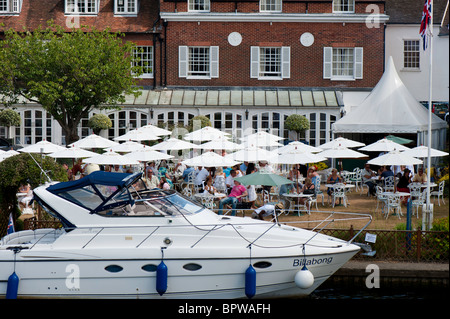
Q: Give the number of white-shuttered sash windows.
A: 3